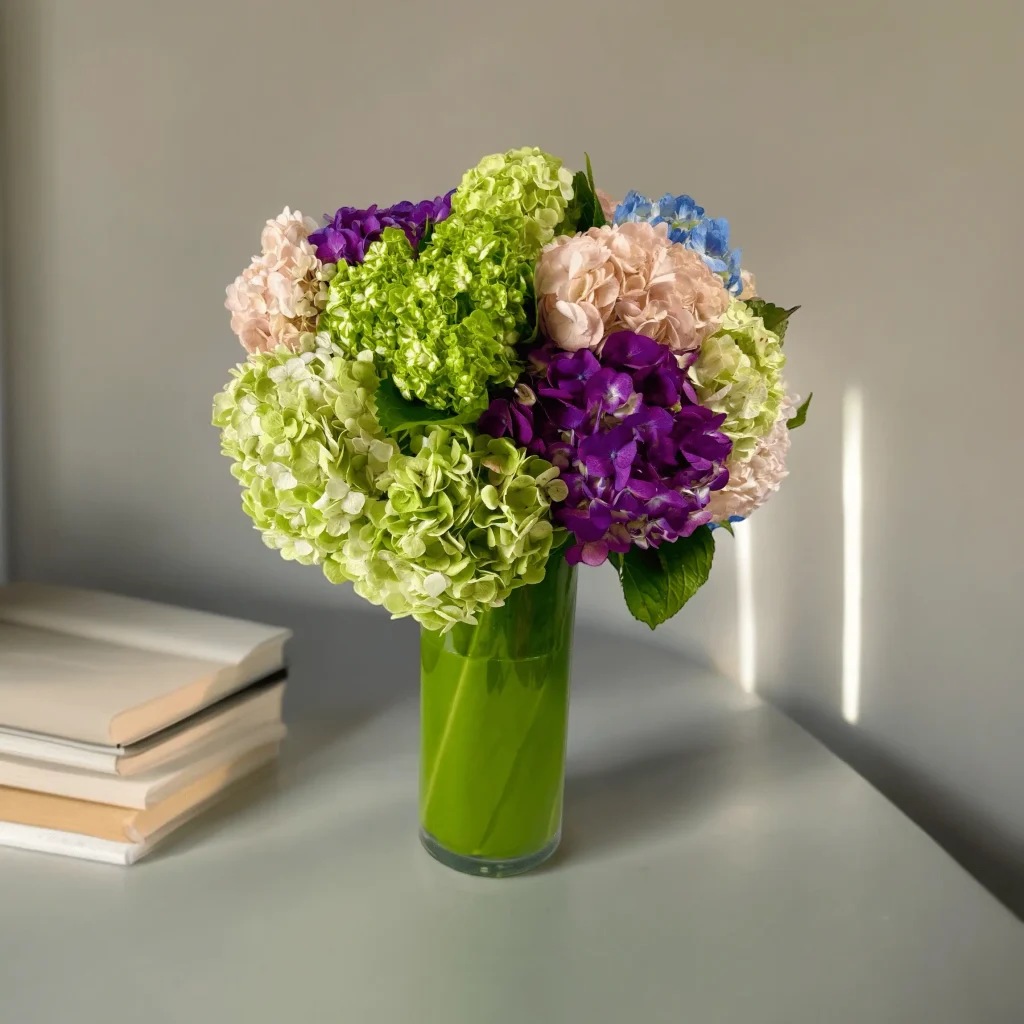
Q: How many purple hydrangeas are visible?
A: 2